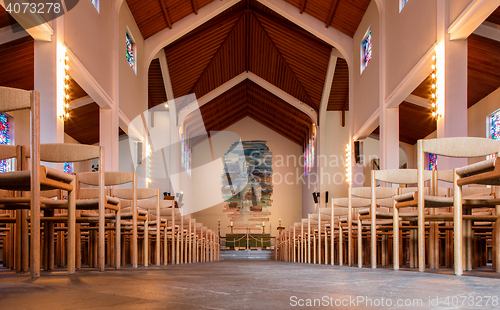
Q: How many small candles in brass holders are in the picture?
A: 2